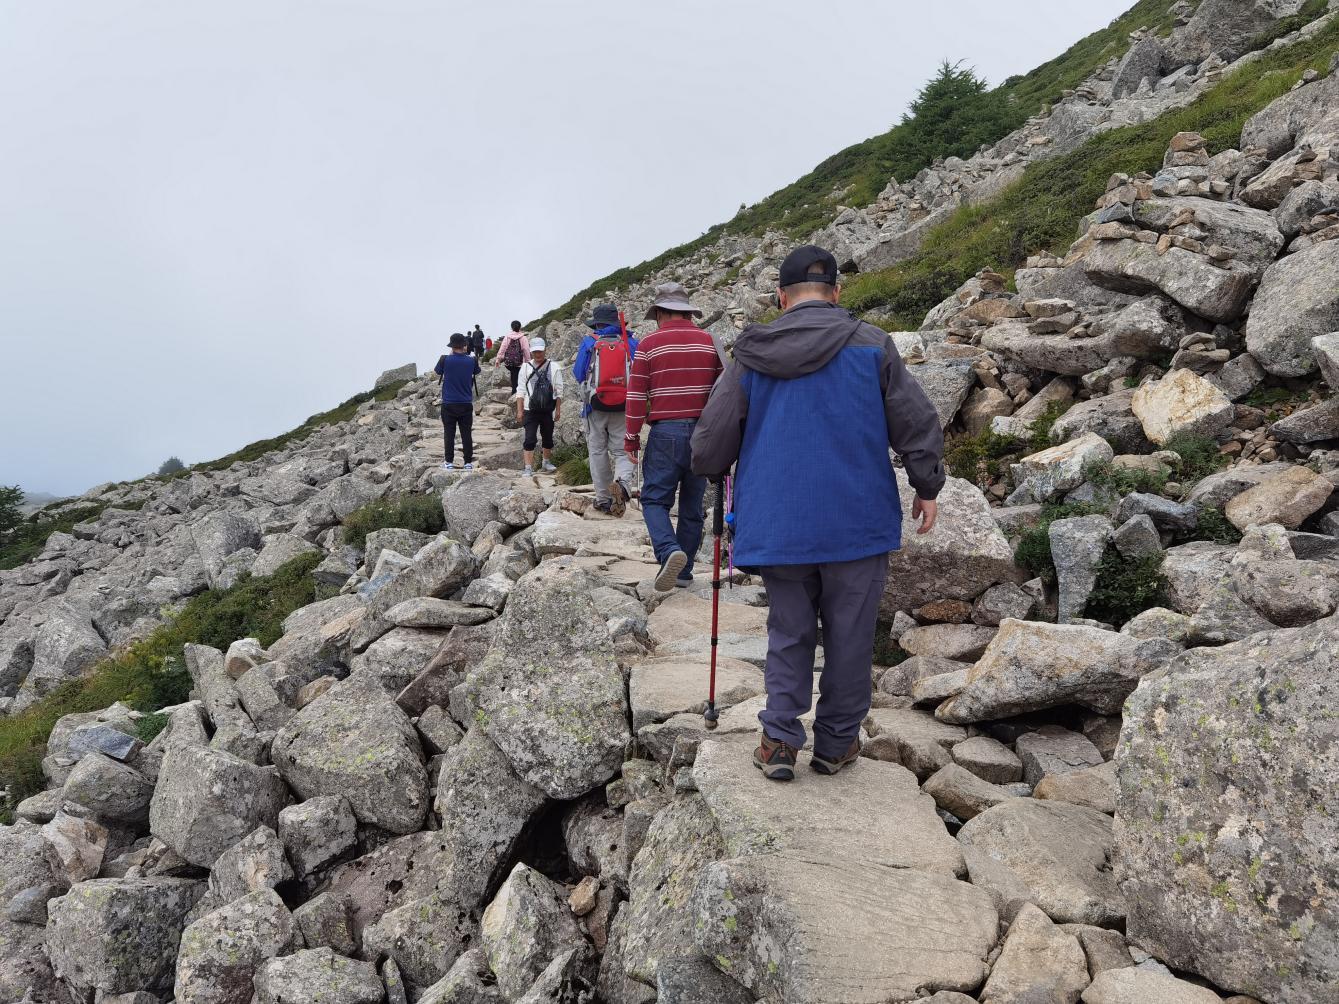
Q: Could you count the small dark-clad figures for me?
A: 2